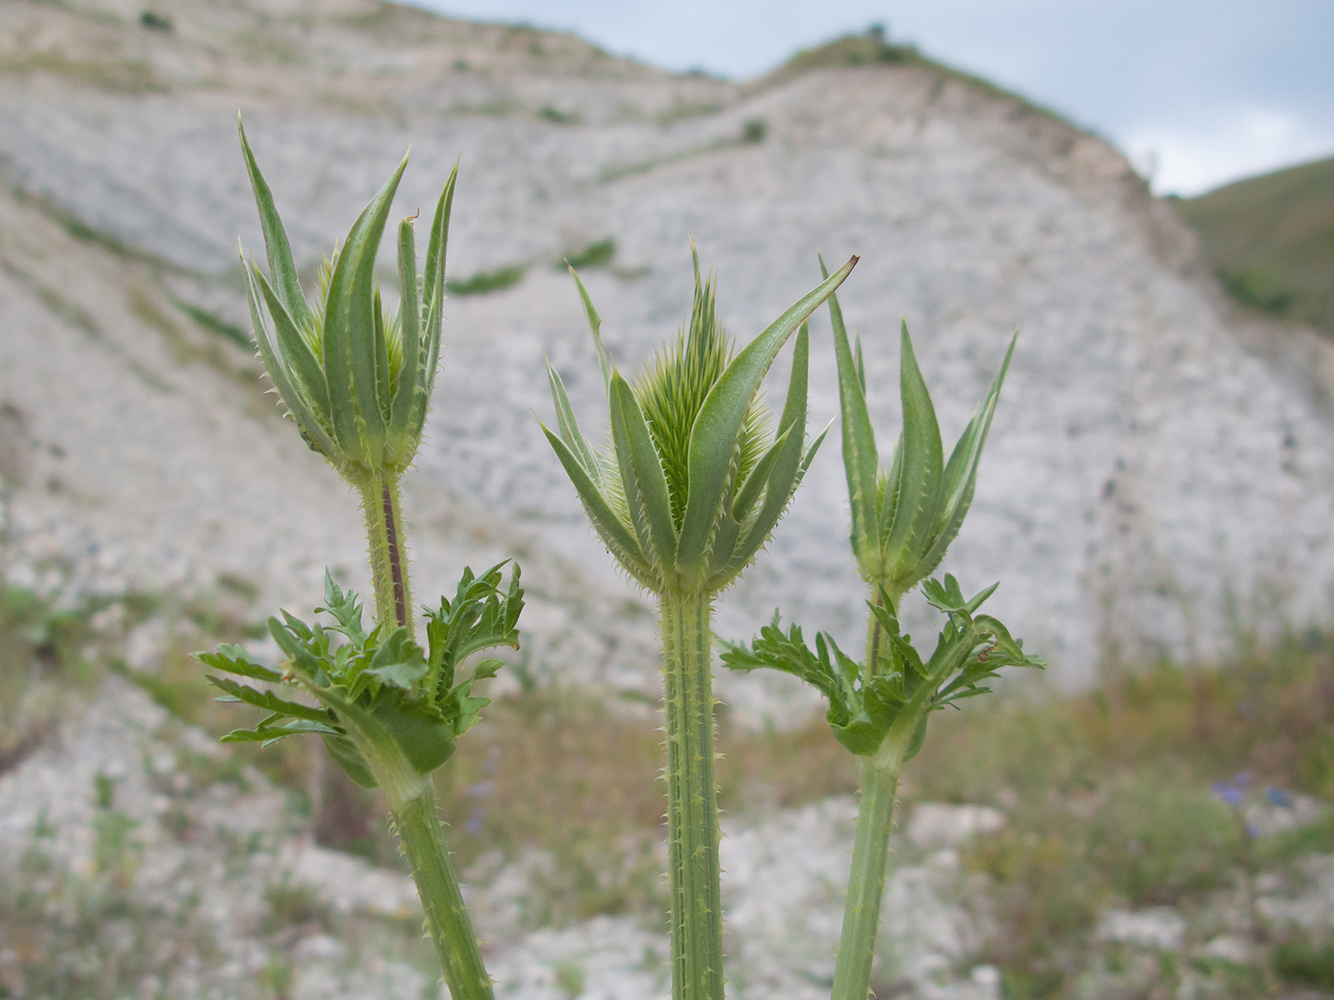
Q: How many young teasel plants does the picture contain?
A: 3